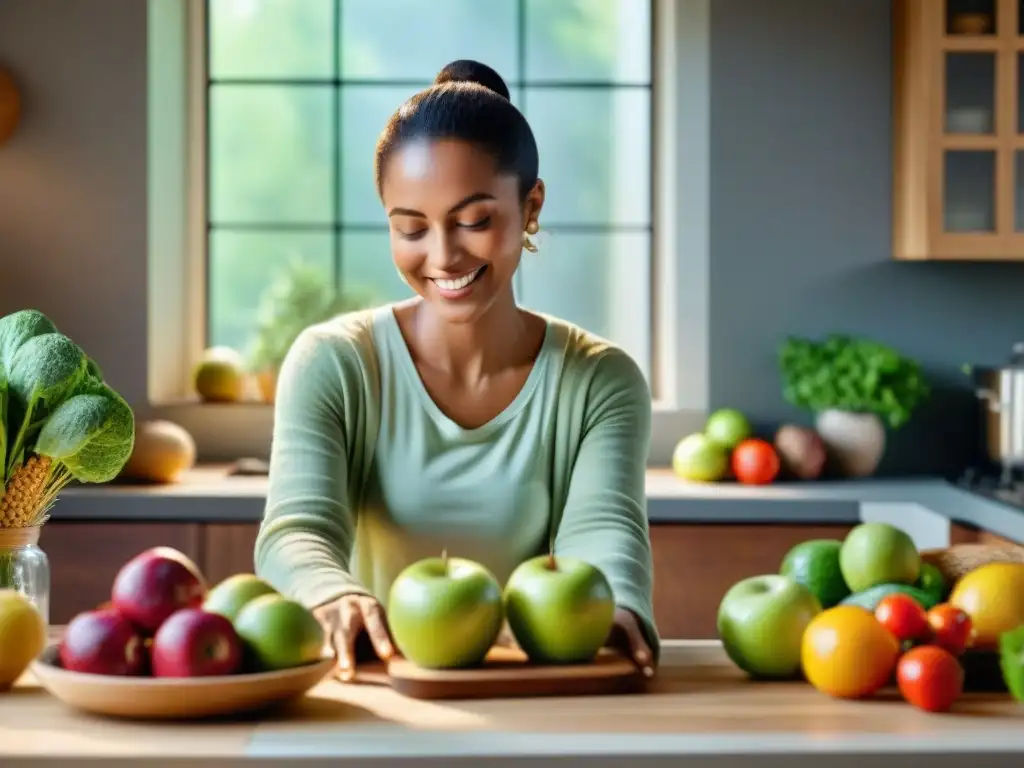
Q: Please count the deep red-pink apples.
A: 3